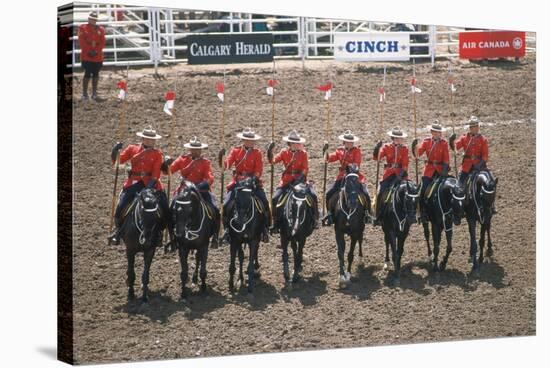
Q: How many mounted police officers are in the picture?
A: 8